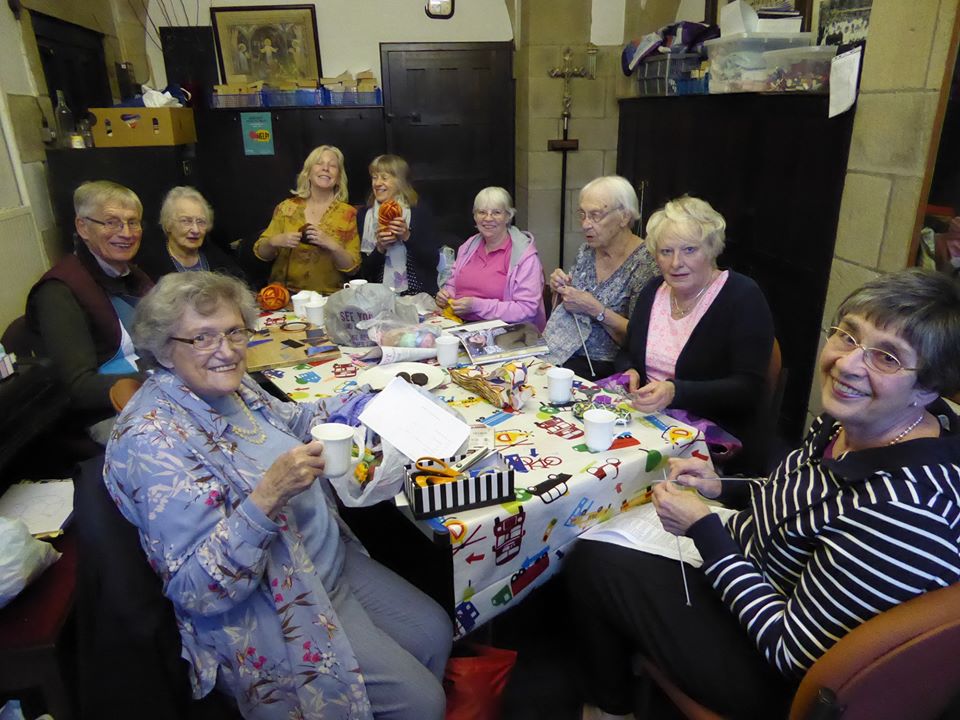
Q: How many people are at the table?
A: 9